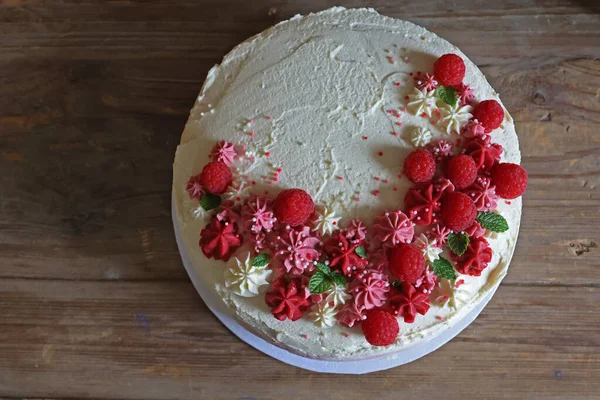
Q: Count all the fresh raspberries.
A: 10